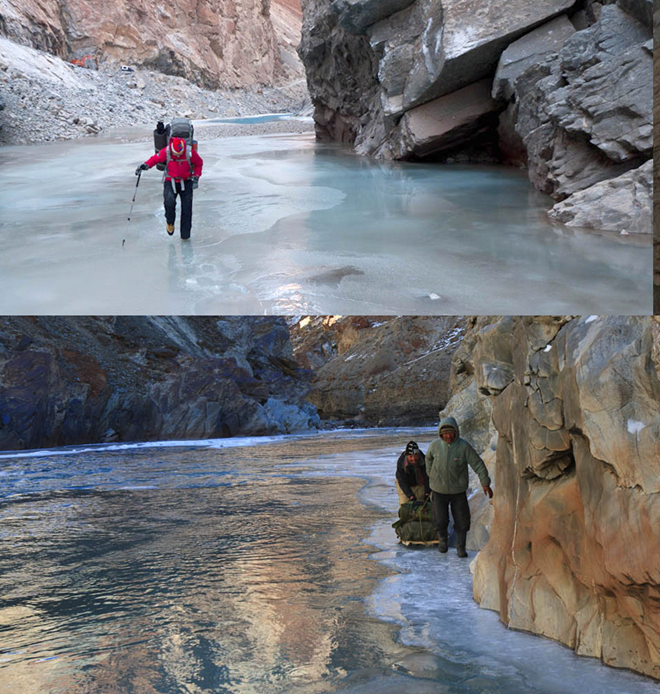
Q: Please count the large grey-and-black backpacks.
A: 1